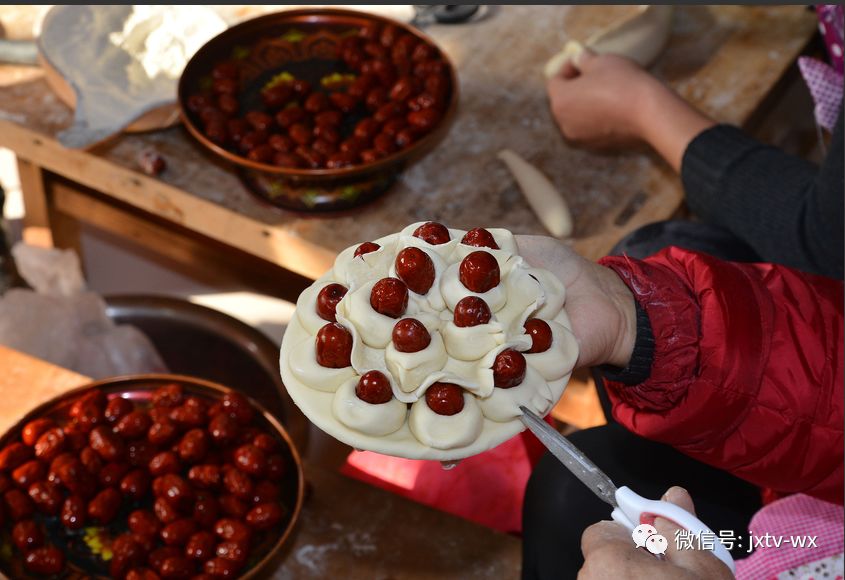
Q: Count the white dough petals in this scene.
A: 15